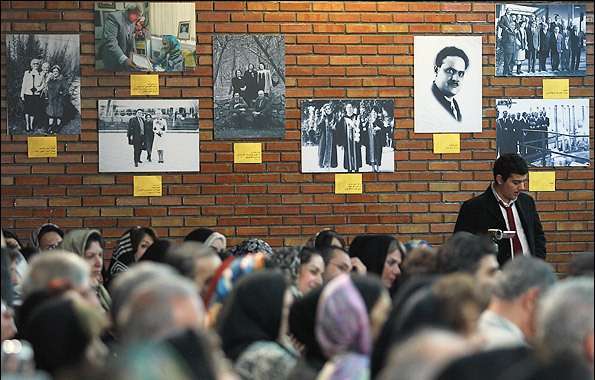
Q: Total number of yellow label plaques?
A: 8